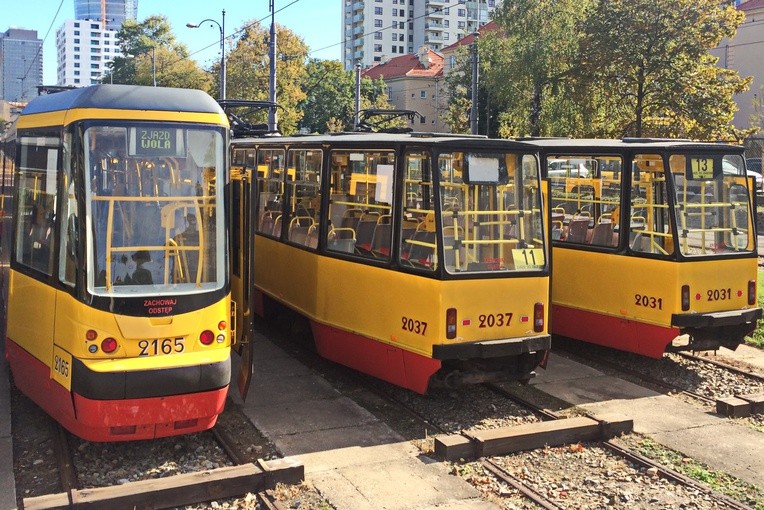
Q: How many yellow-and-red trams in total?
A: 3